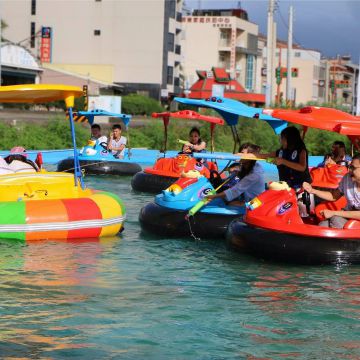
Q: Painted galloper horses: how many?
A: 0